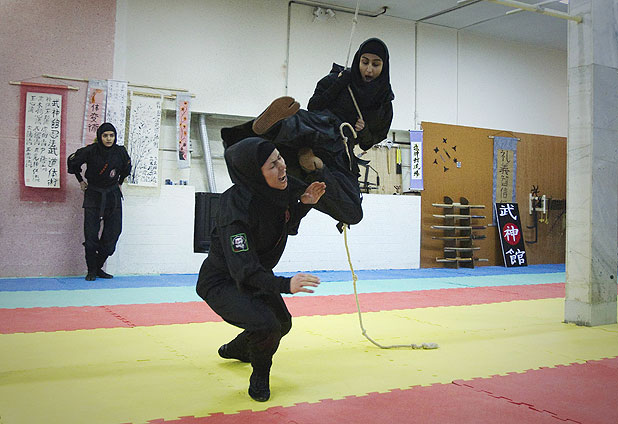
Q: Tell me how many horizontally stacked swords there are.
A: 6